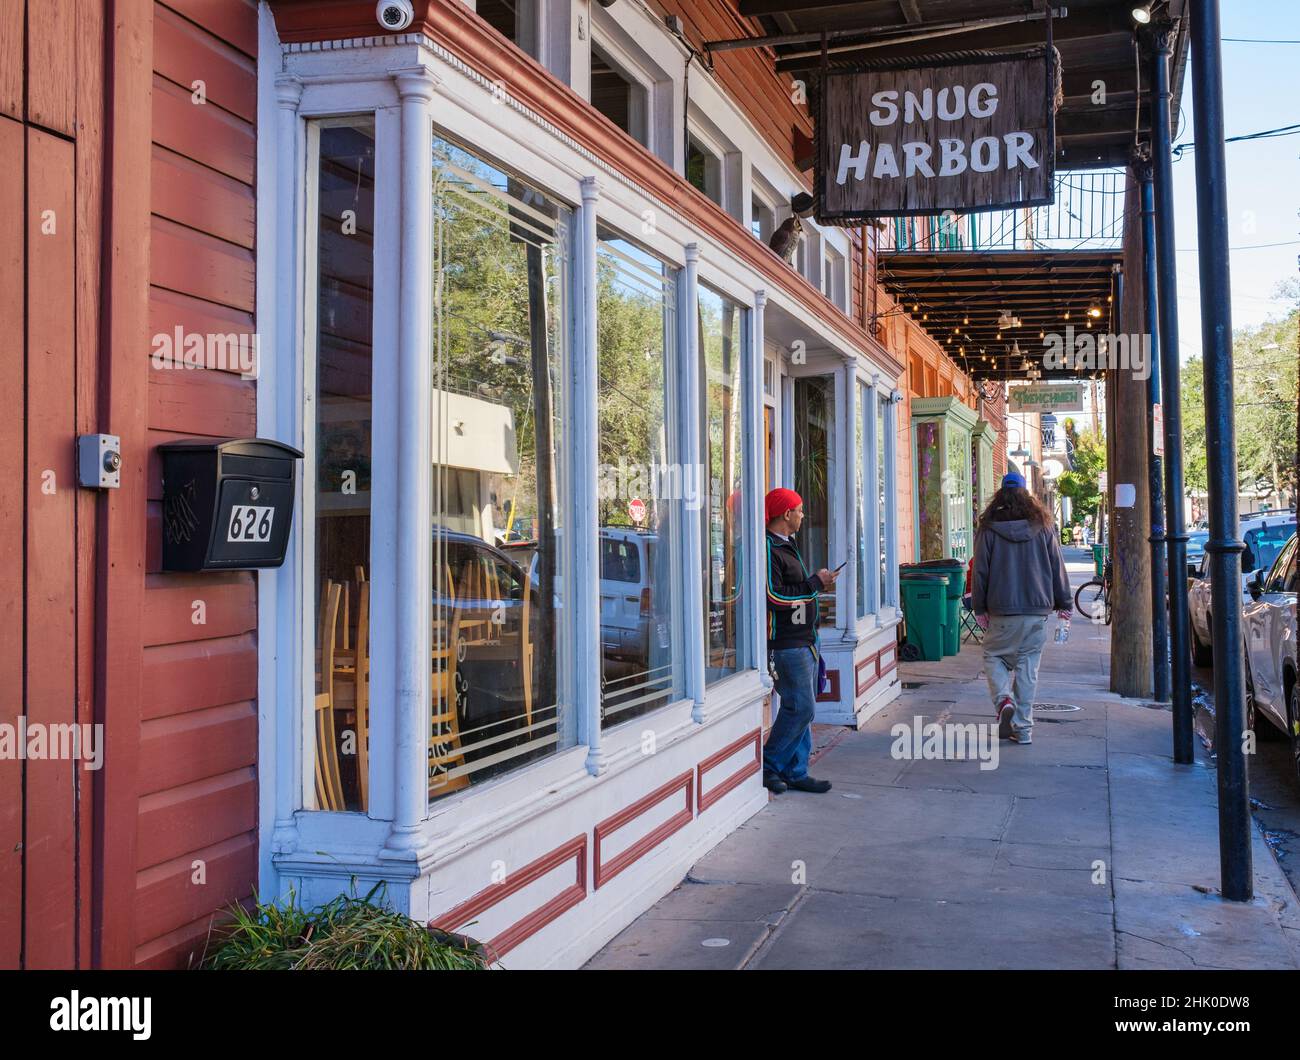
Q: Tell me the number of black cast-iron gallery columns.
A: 3